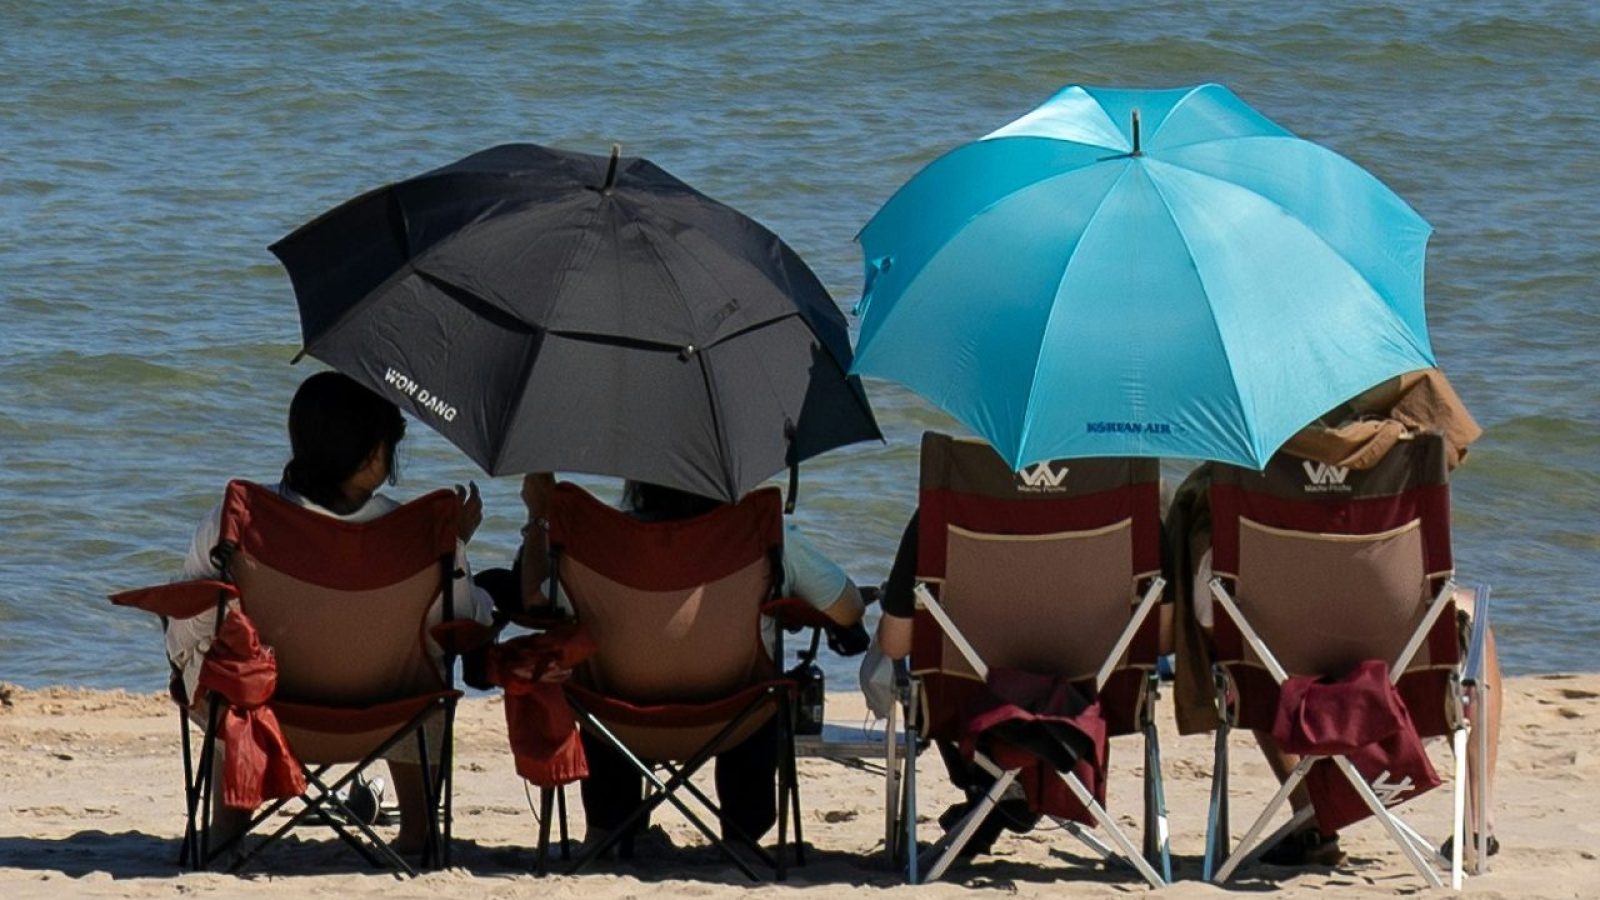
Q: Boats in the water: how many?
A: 0